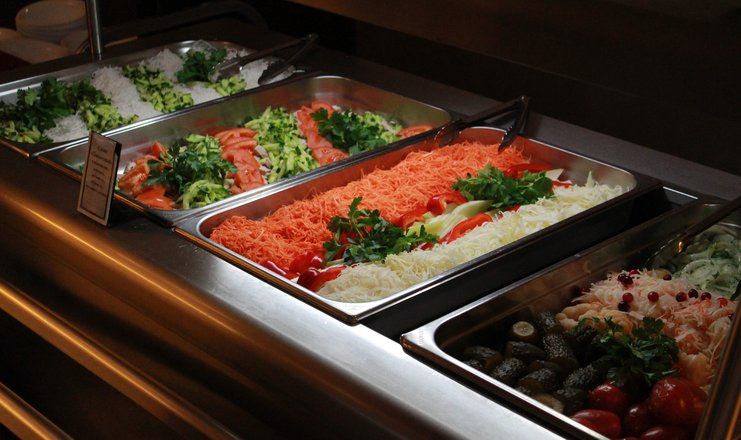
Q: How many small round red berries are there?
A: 12